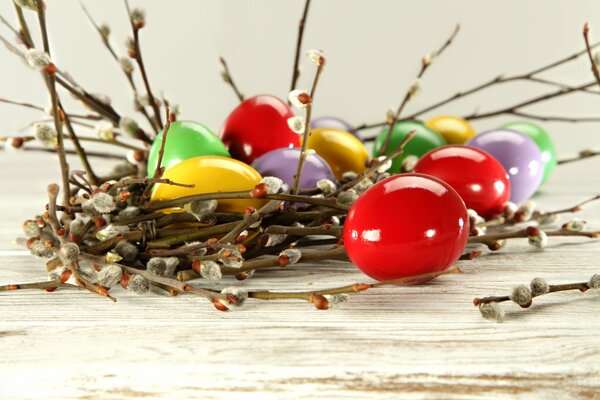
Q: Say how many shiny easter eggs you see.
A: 12